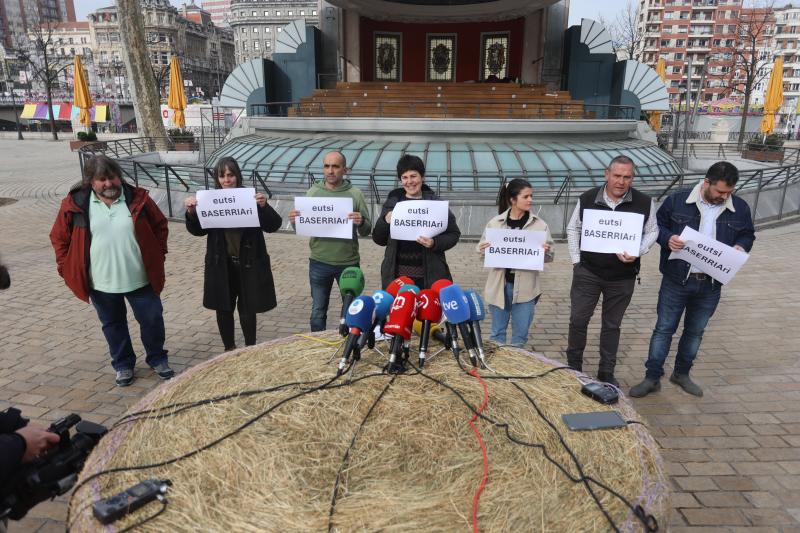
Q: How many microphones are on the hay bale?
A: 11